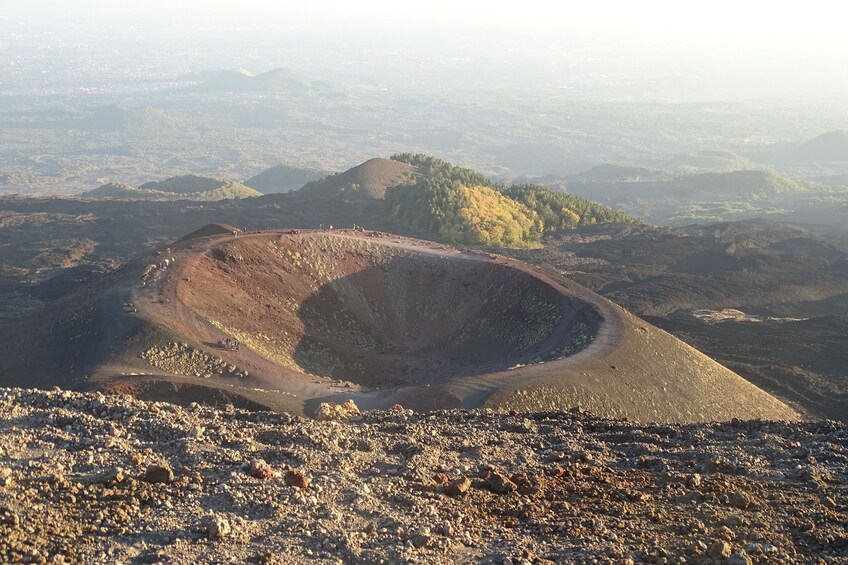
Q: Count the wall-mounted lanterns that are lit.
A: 0